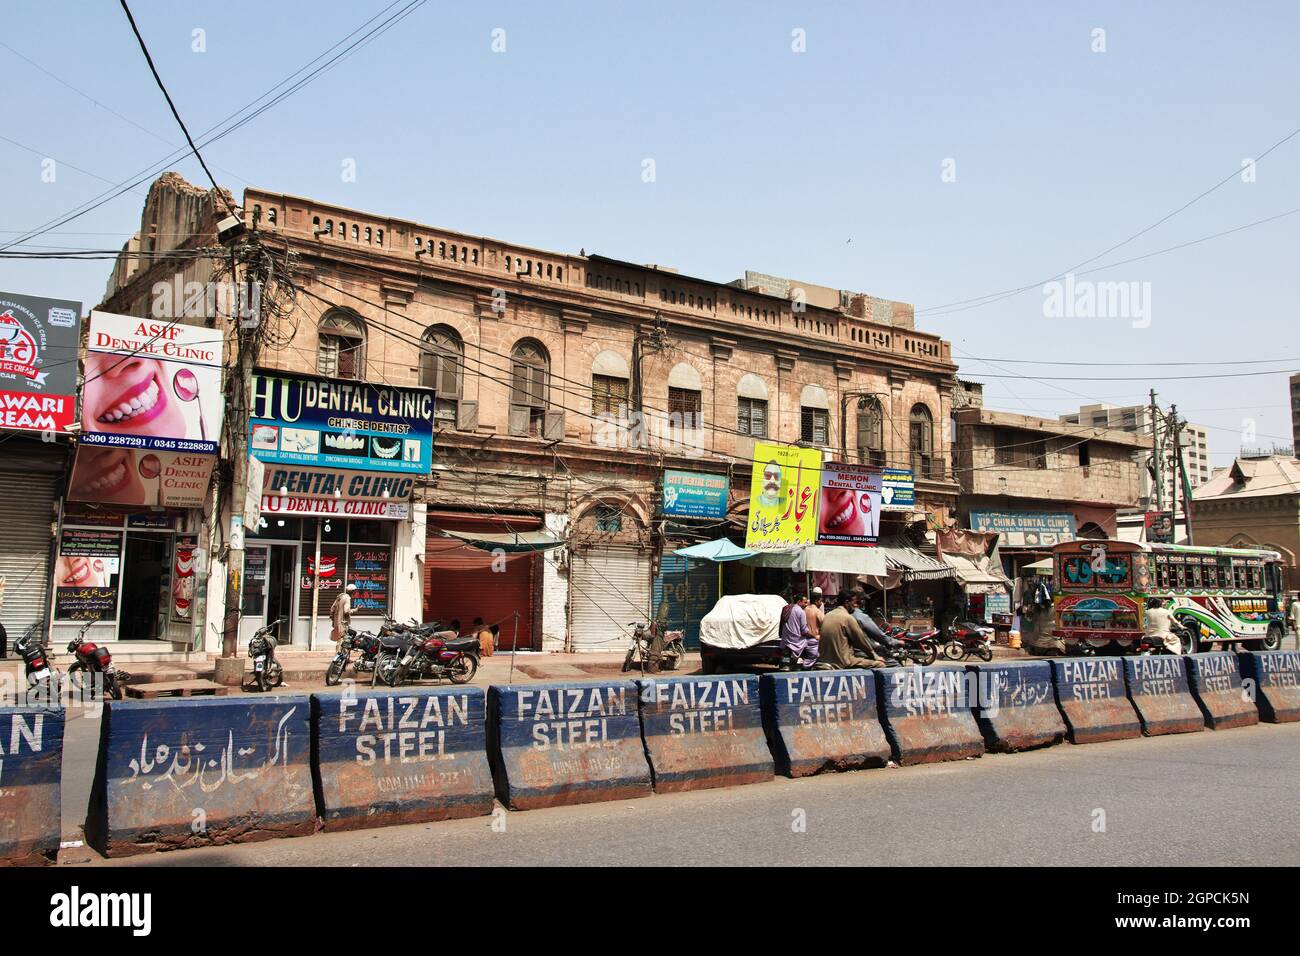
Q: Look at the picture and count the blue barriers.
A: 12